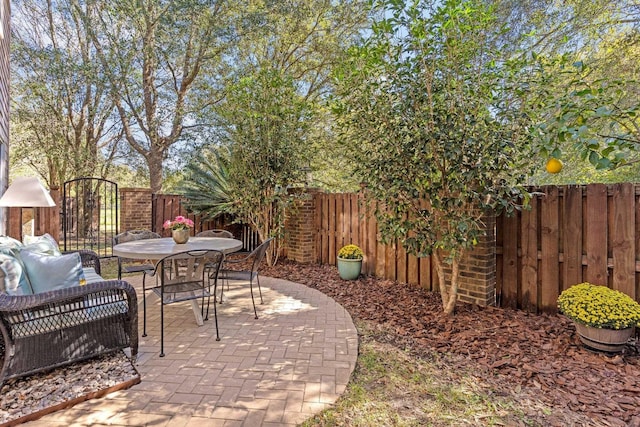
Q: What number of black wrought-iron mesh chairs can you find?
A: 4